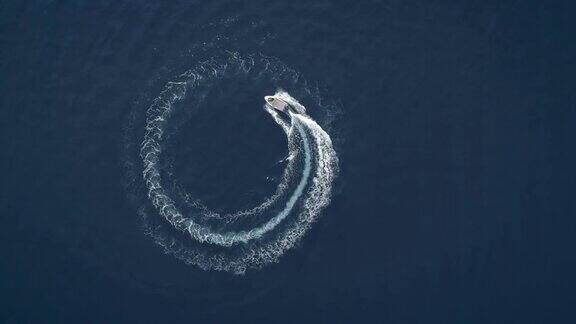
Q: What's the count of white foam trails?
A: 3